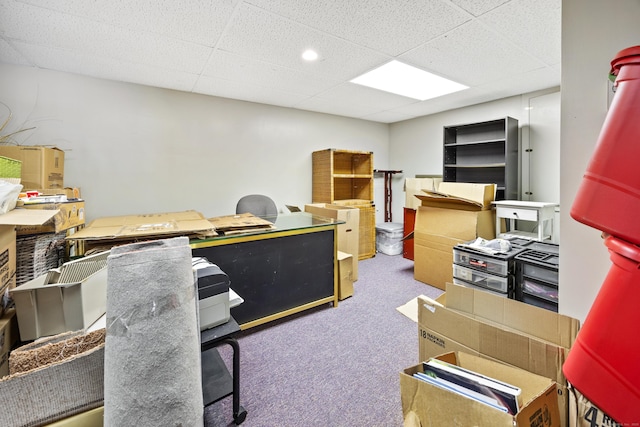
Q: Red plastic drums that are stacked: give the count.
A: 2